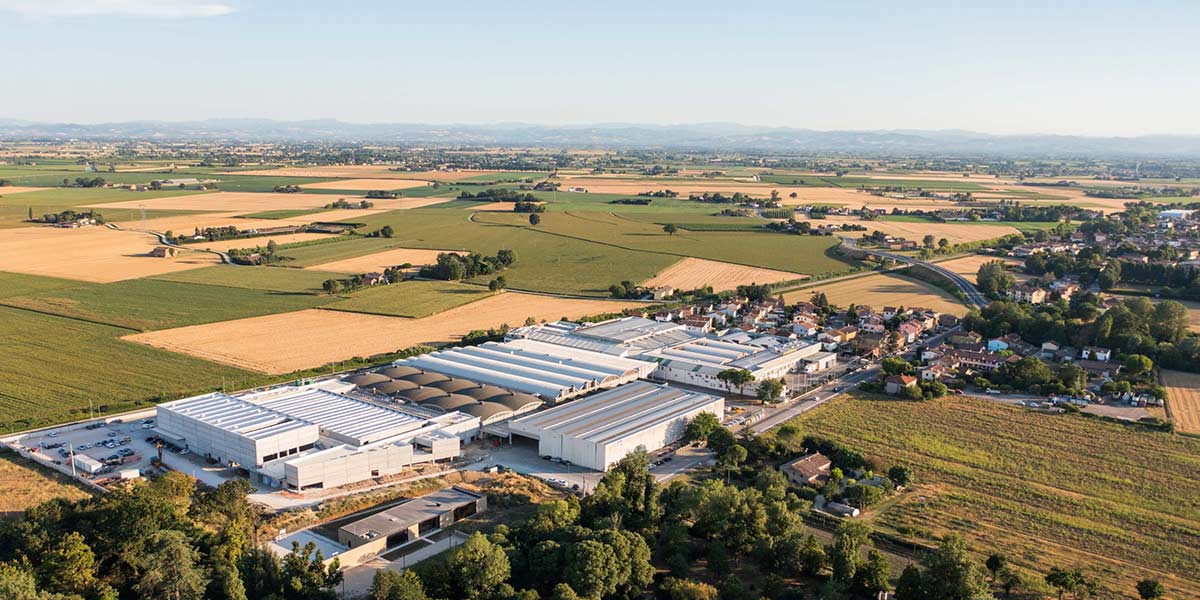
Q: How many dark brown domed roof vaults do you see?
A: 10